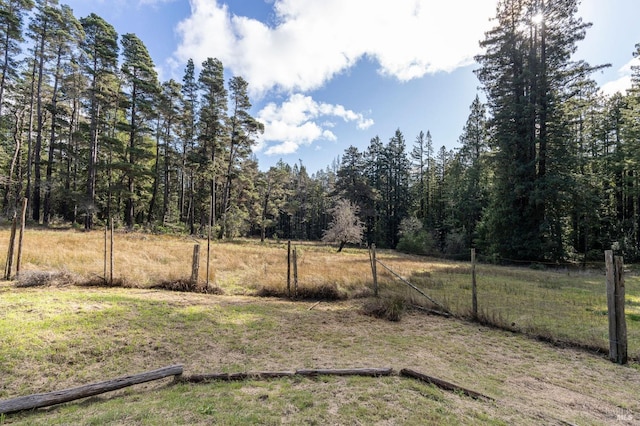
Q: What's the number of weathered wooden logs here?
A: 4